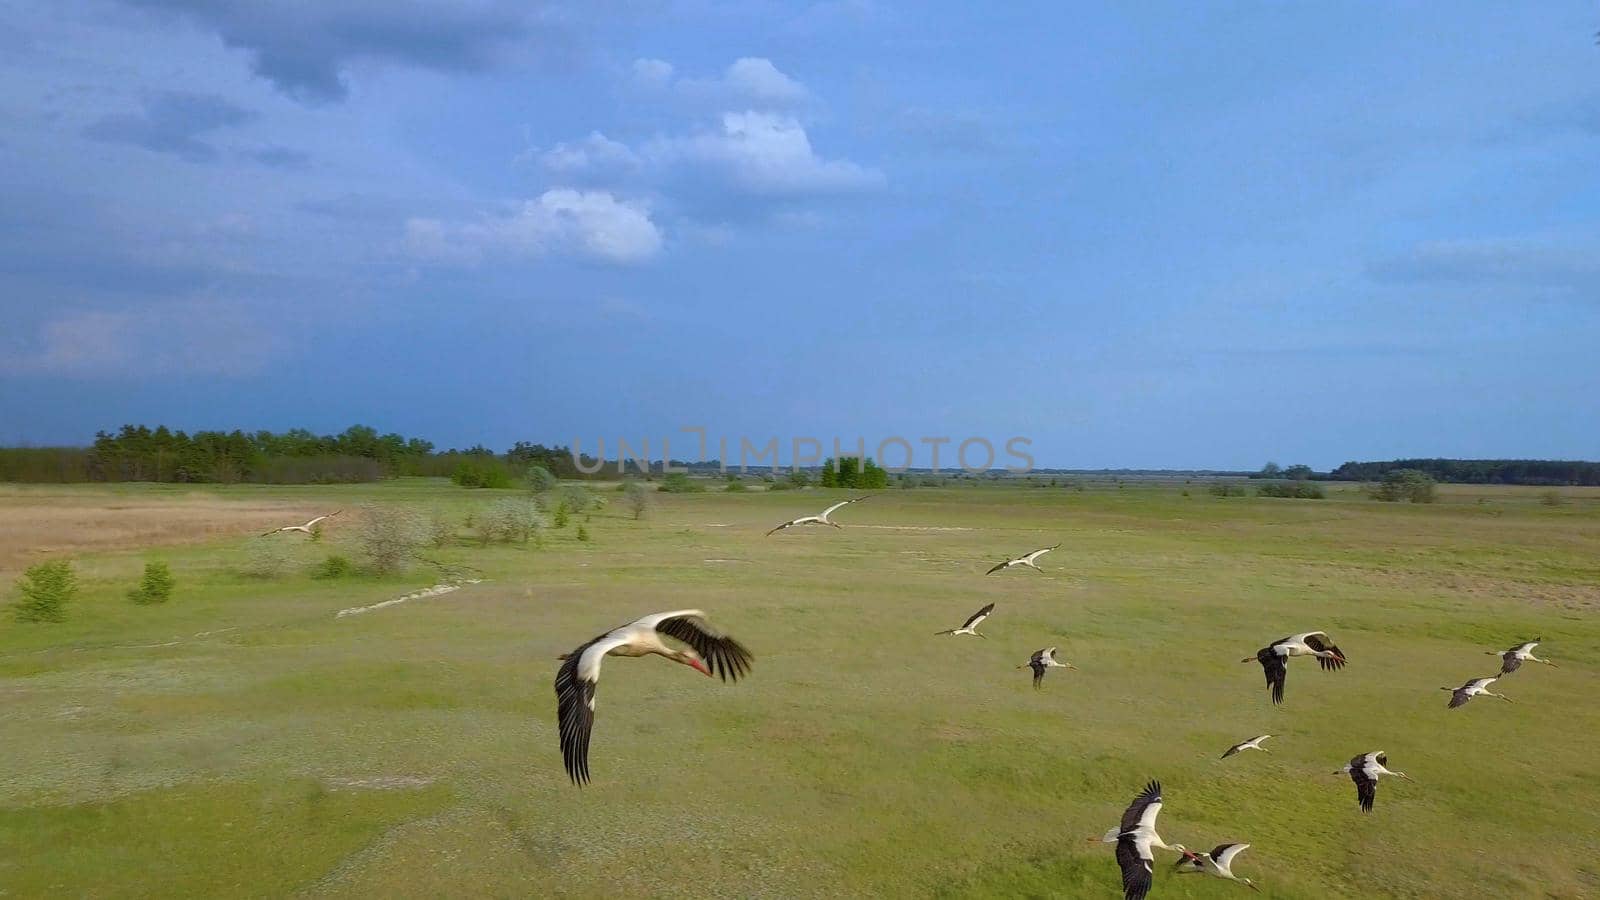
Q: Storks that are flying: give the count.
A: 13